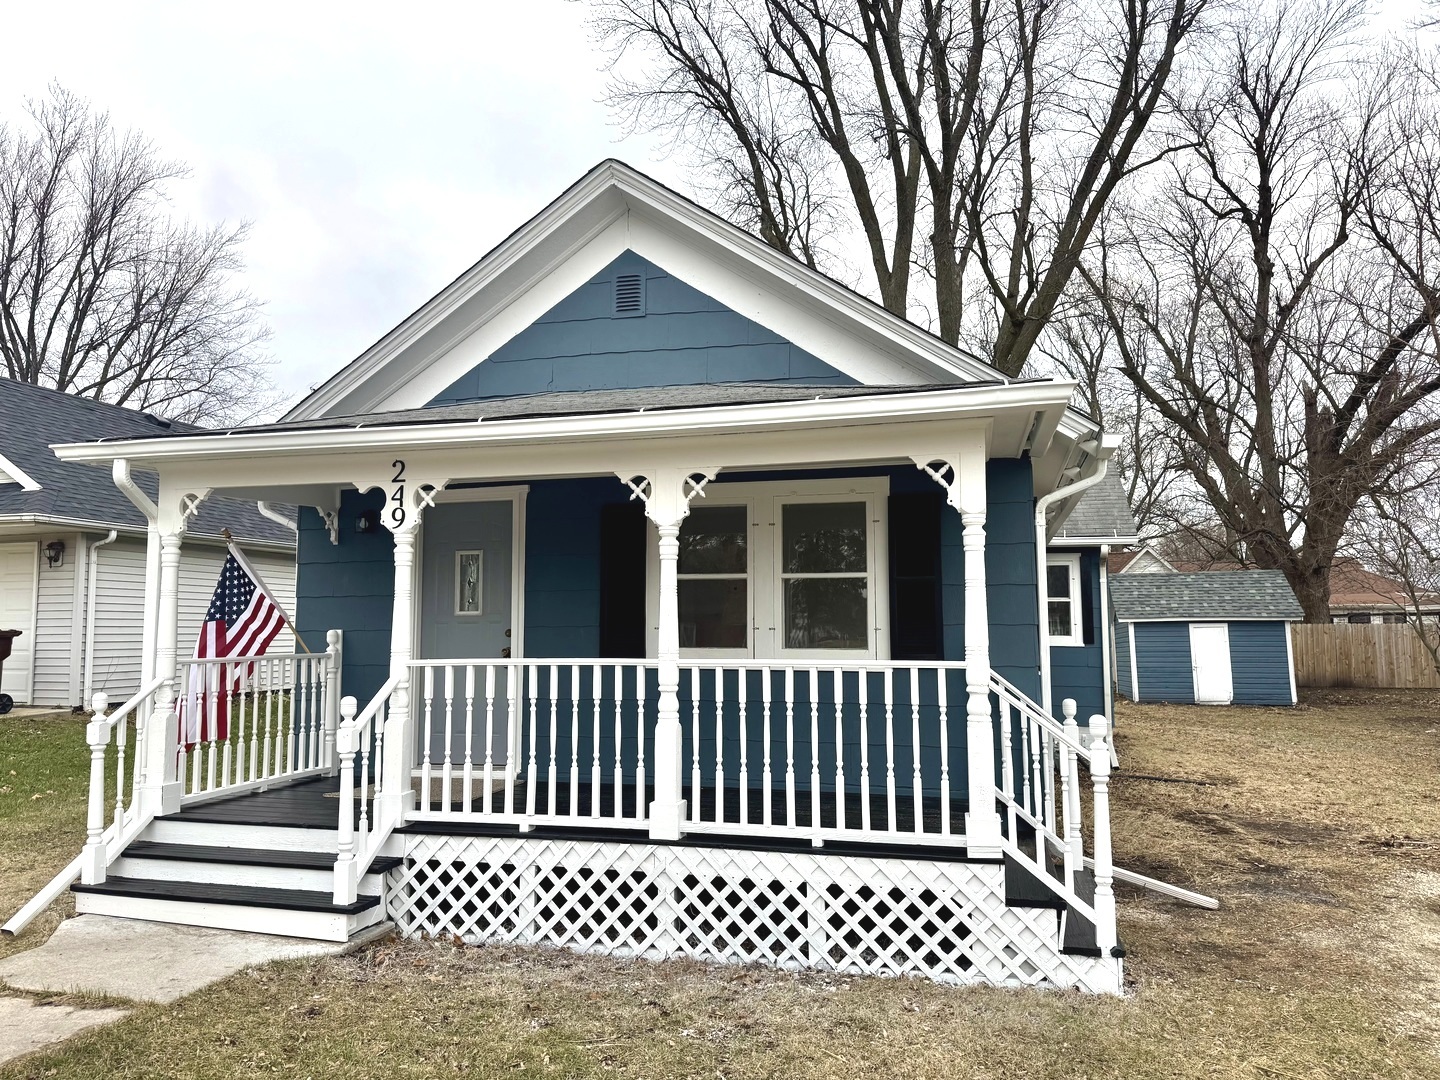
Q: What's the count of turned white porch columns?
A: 4